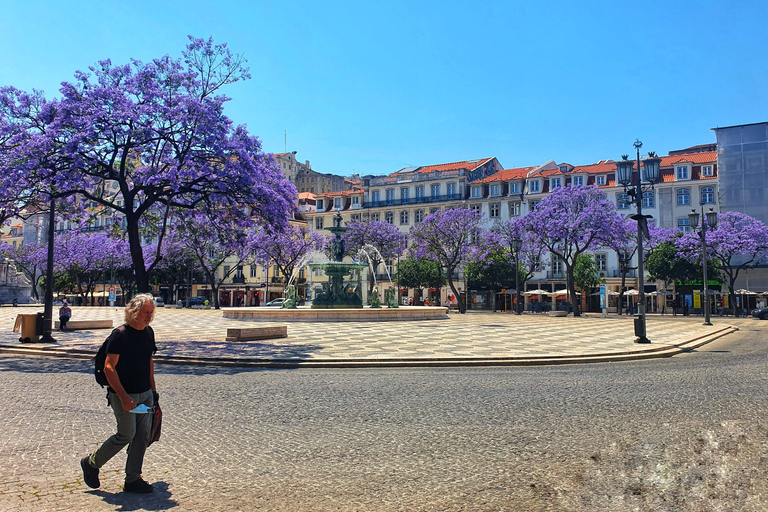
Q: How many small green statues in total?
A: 3